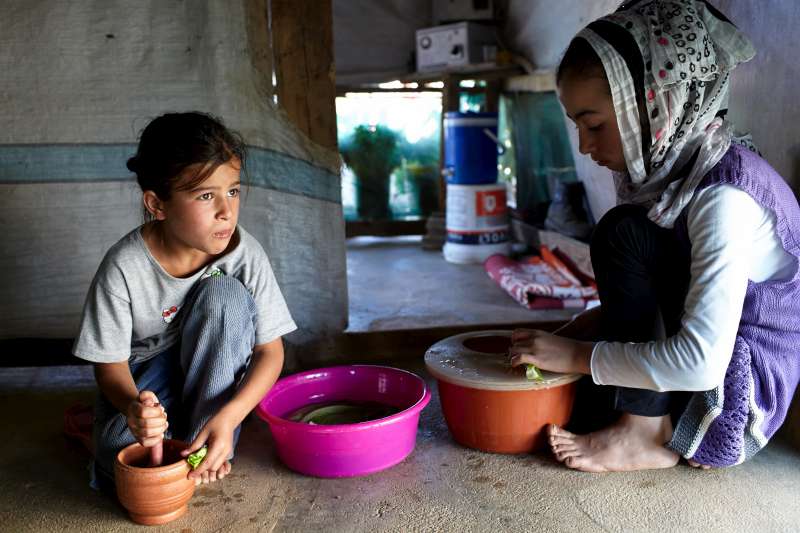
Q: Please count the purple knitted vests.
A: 1